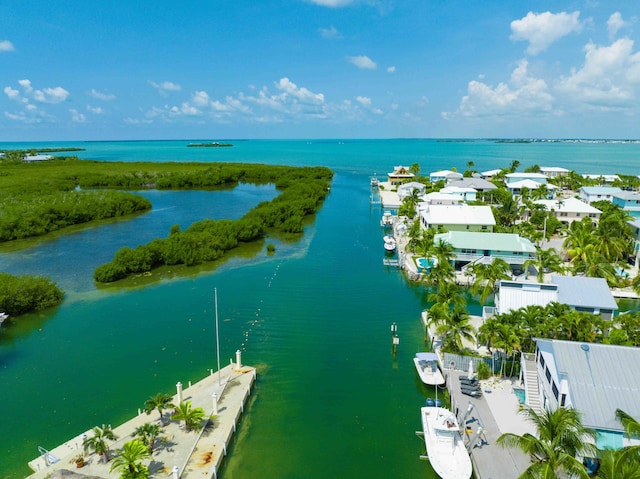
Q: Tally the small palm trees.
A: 5